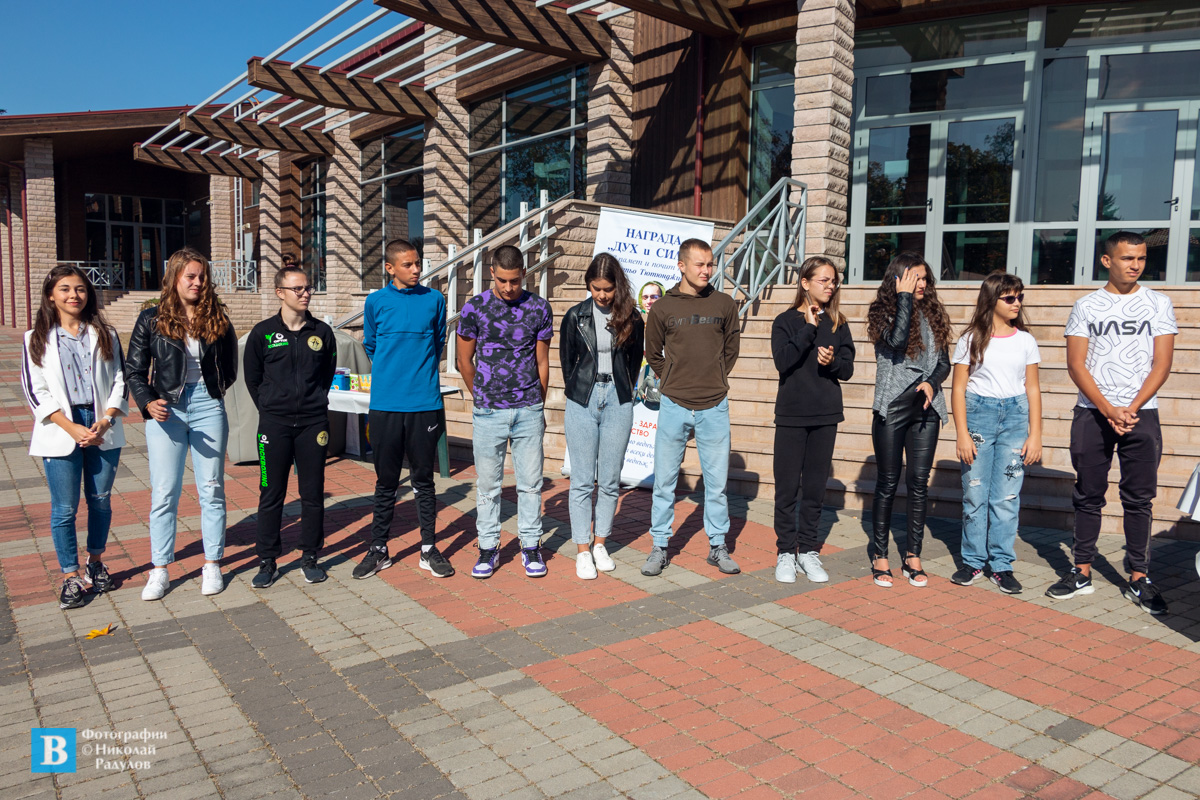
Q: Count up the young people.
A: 11